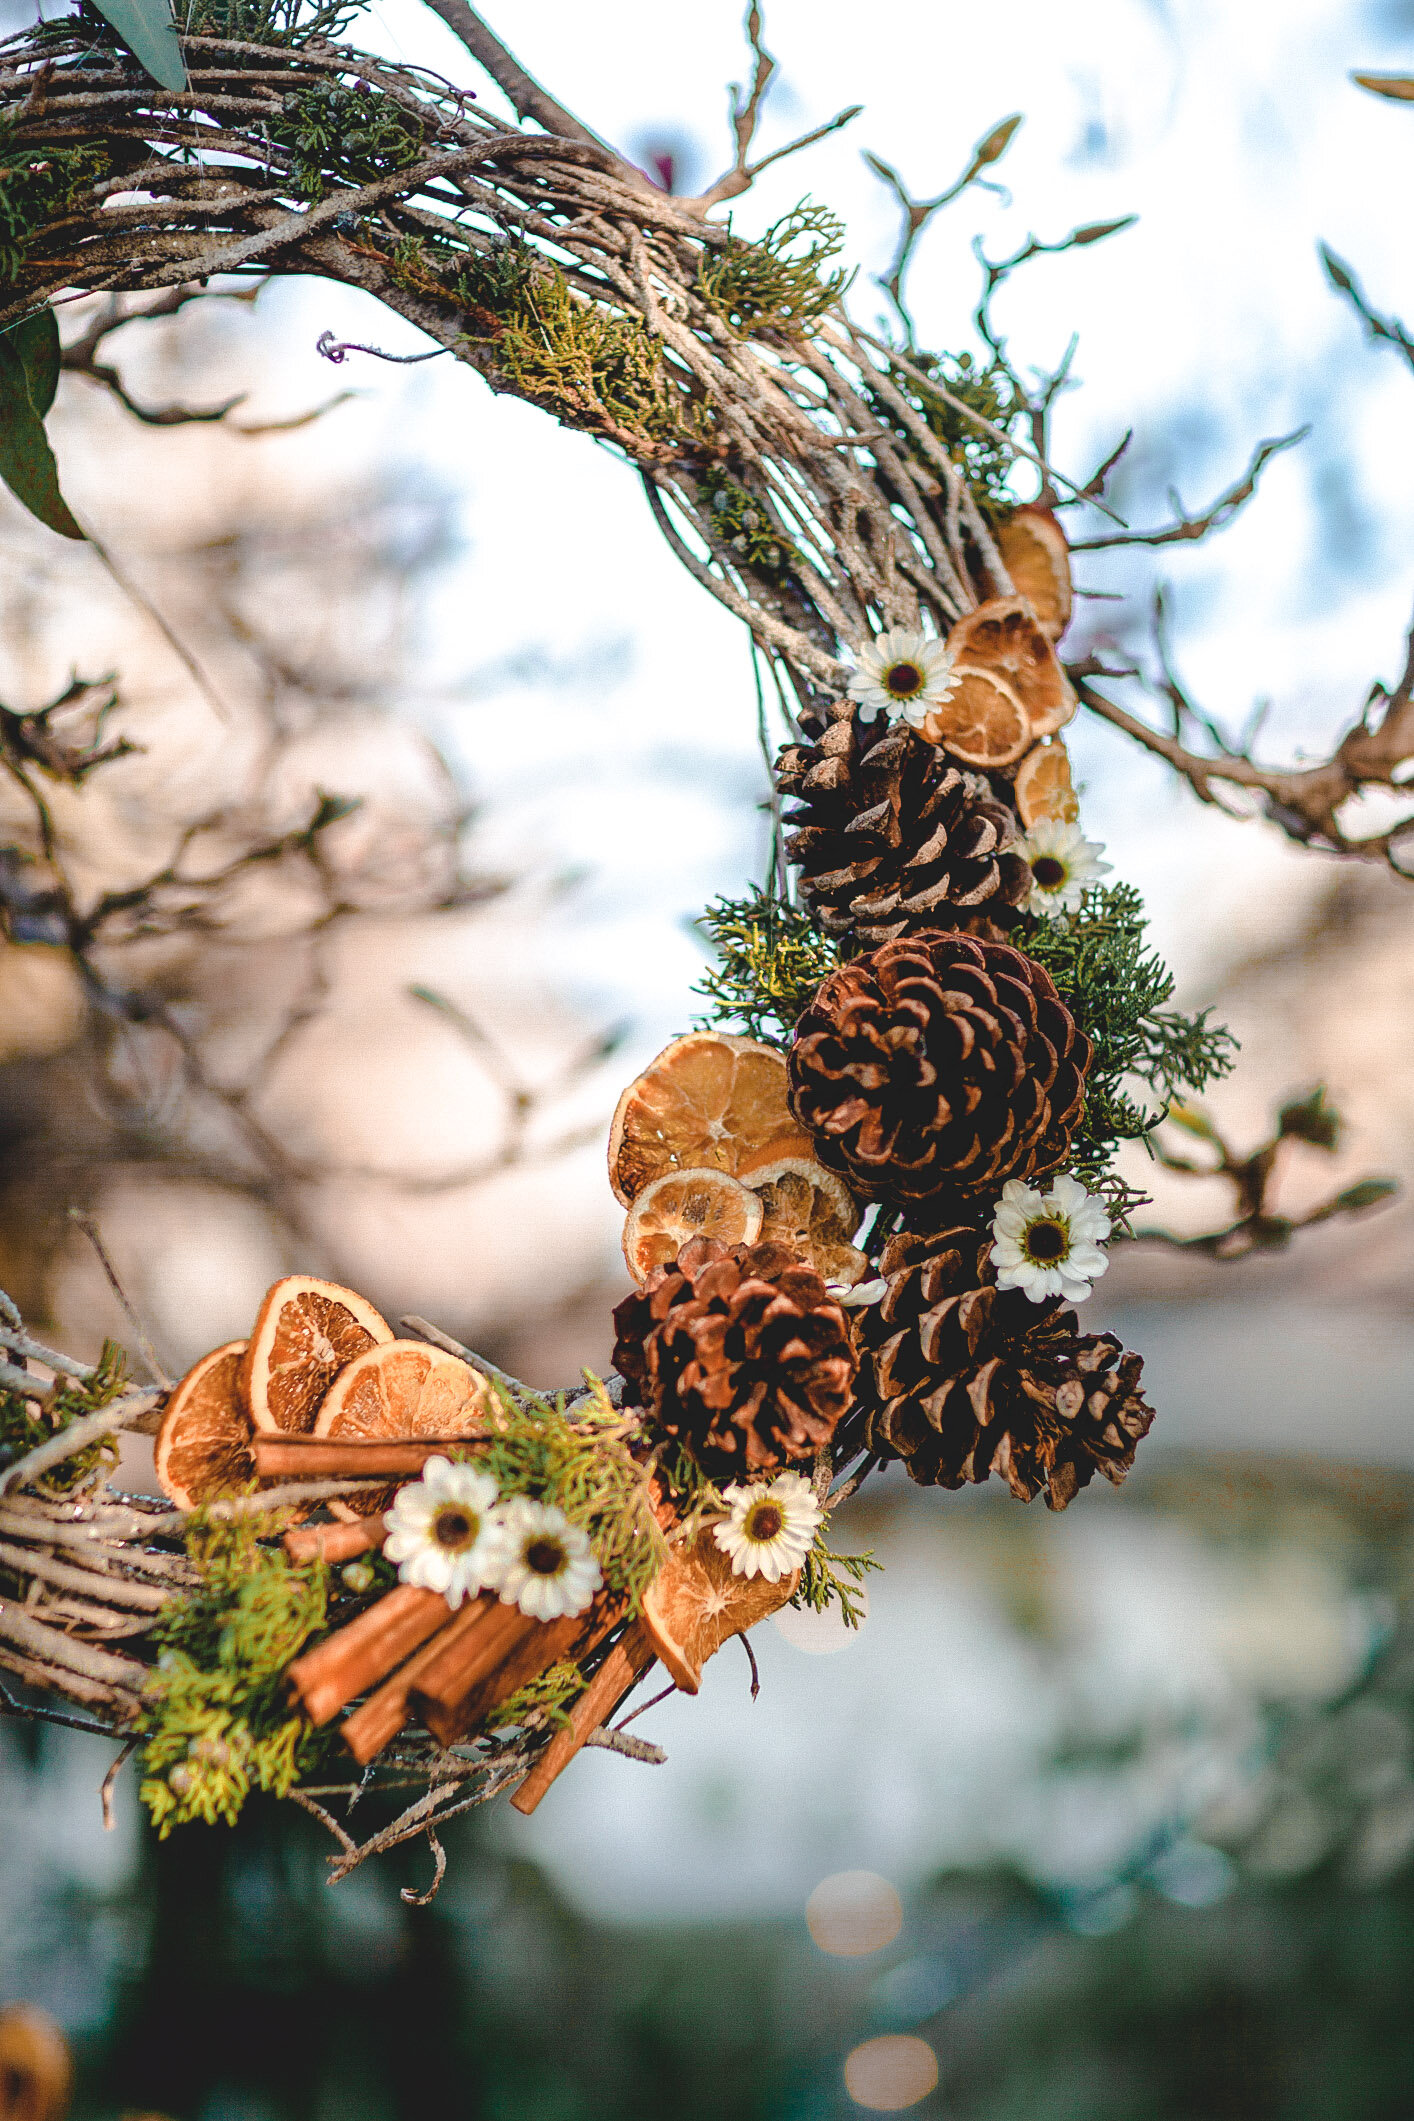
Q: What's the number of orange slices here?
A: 11